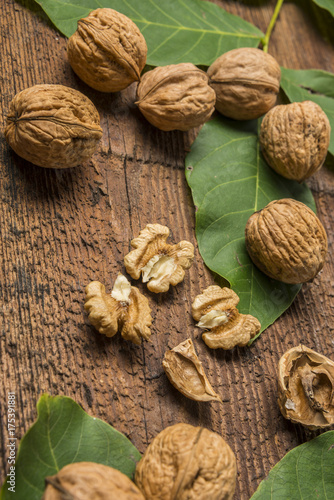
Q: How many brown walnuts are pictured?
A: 8